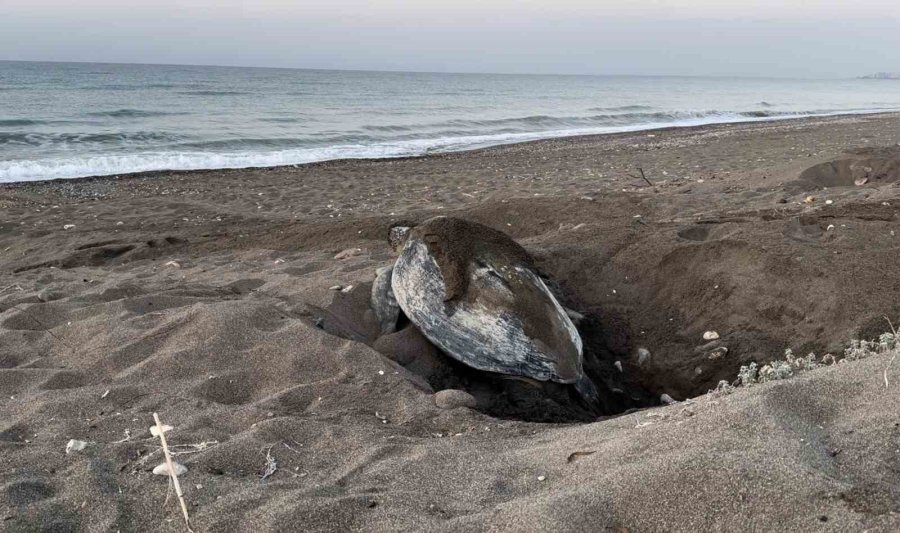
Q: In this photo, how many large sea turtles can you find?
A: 1